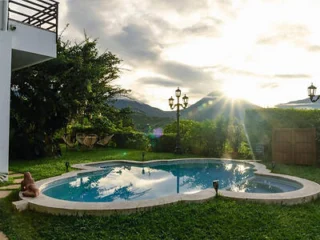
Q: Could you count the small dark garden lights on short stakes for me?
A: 4